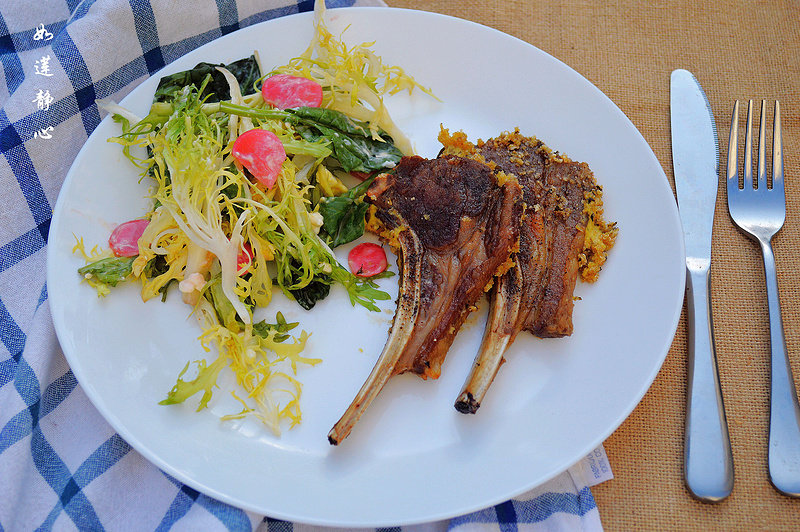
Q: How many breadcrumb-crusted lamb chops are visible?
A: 2